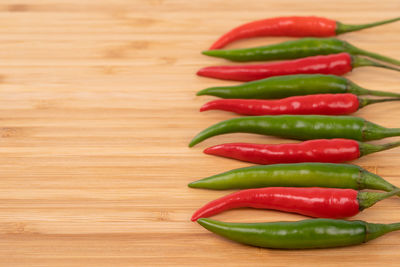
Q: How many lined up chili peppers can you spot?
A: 10